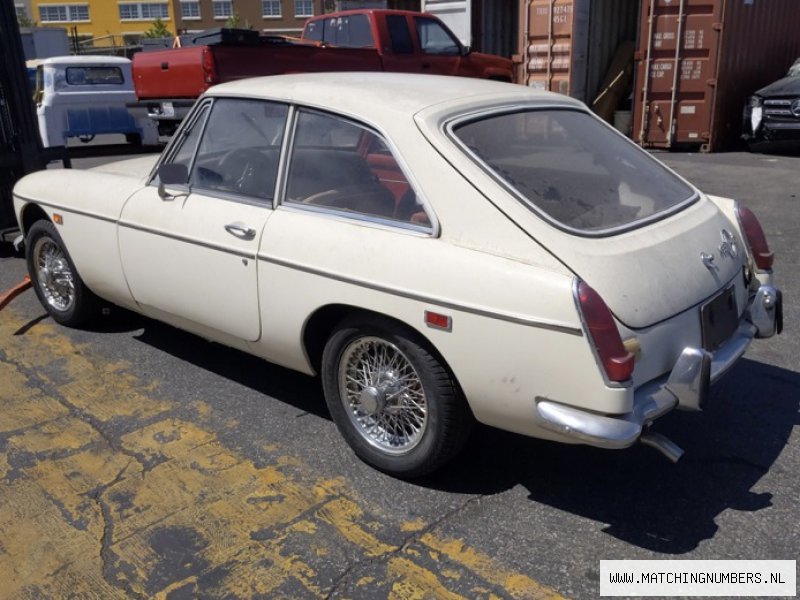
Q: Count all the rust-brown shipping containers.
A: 2